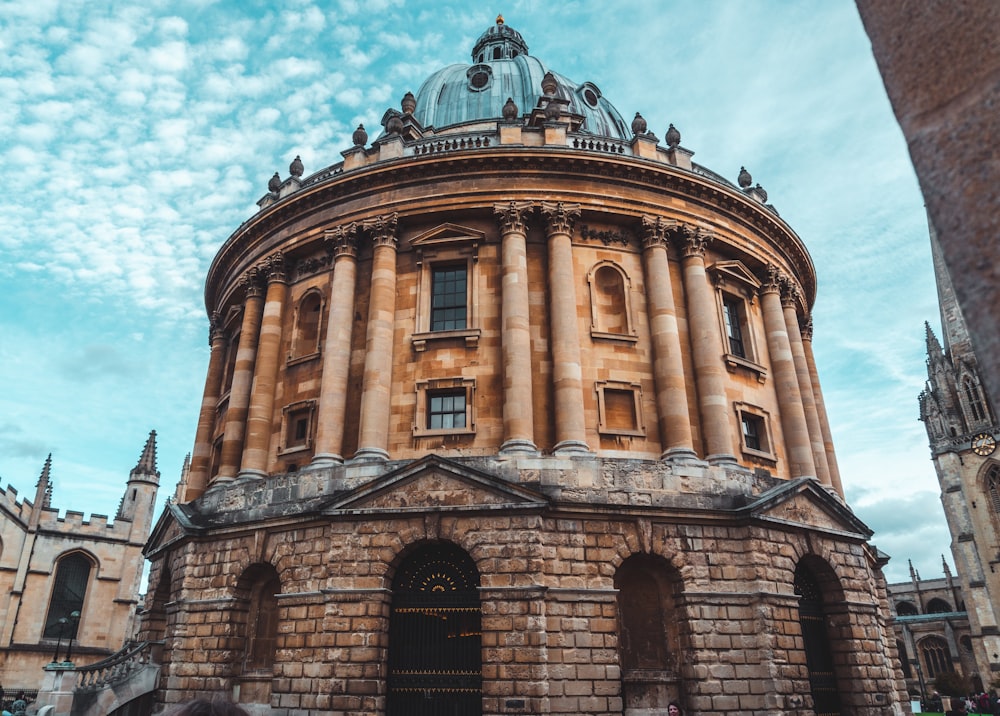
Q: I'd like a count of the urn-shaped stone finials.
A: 12